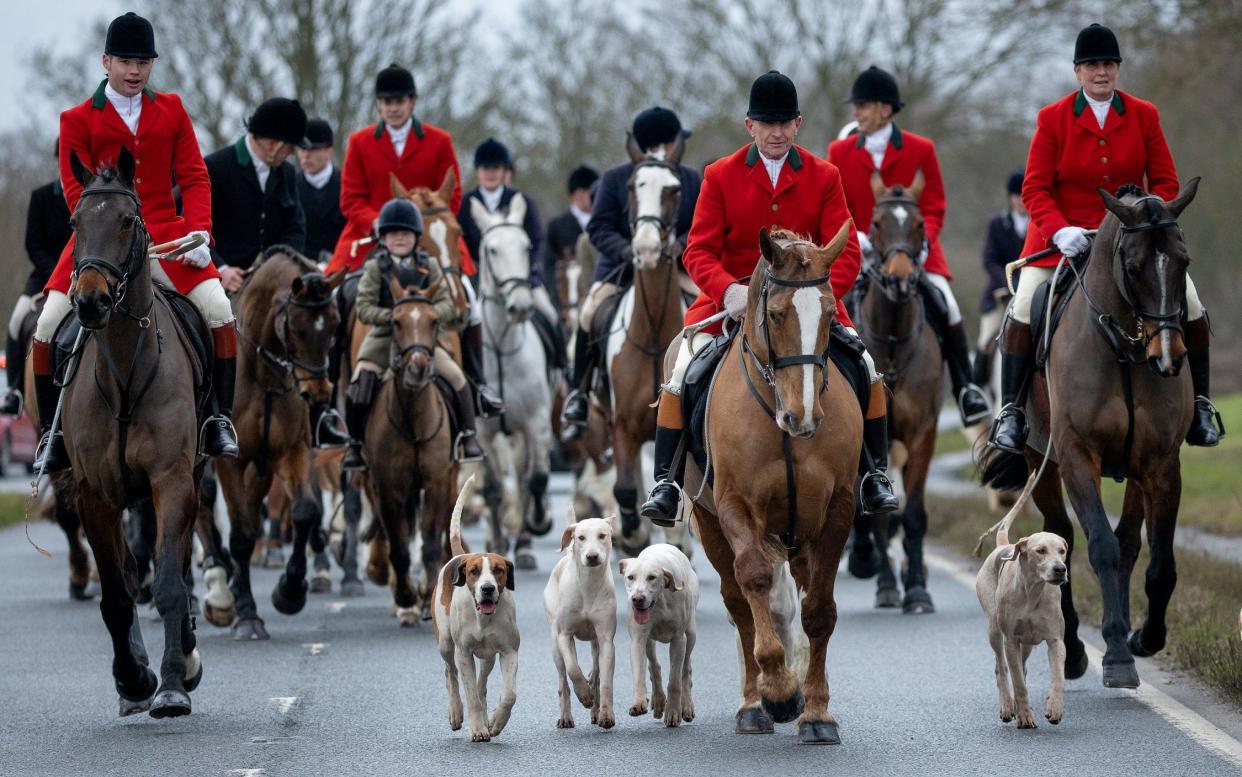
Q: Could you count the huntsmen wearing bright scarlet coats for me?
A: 5